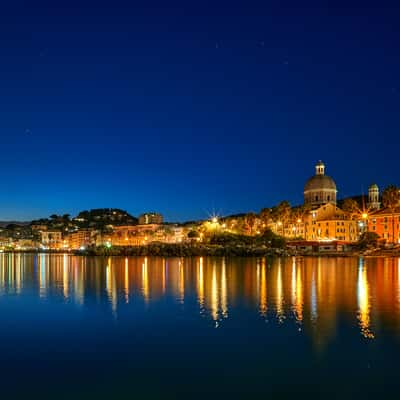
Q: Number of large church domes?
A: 1